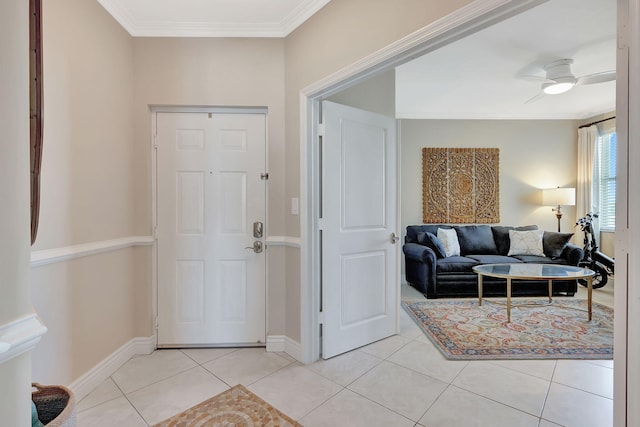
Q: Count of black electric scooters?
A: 1